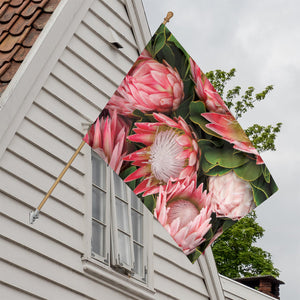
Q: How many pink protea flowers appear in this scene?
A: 7